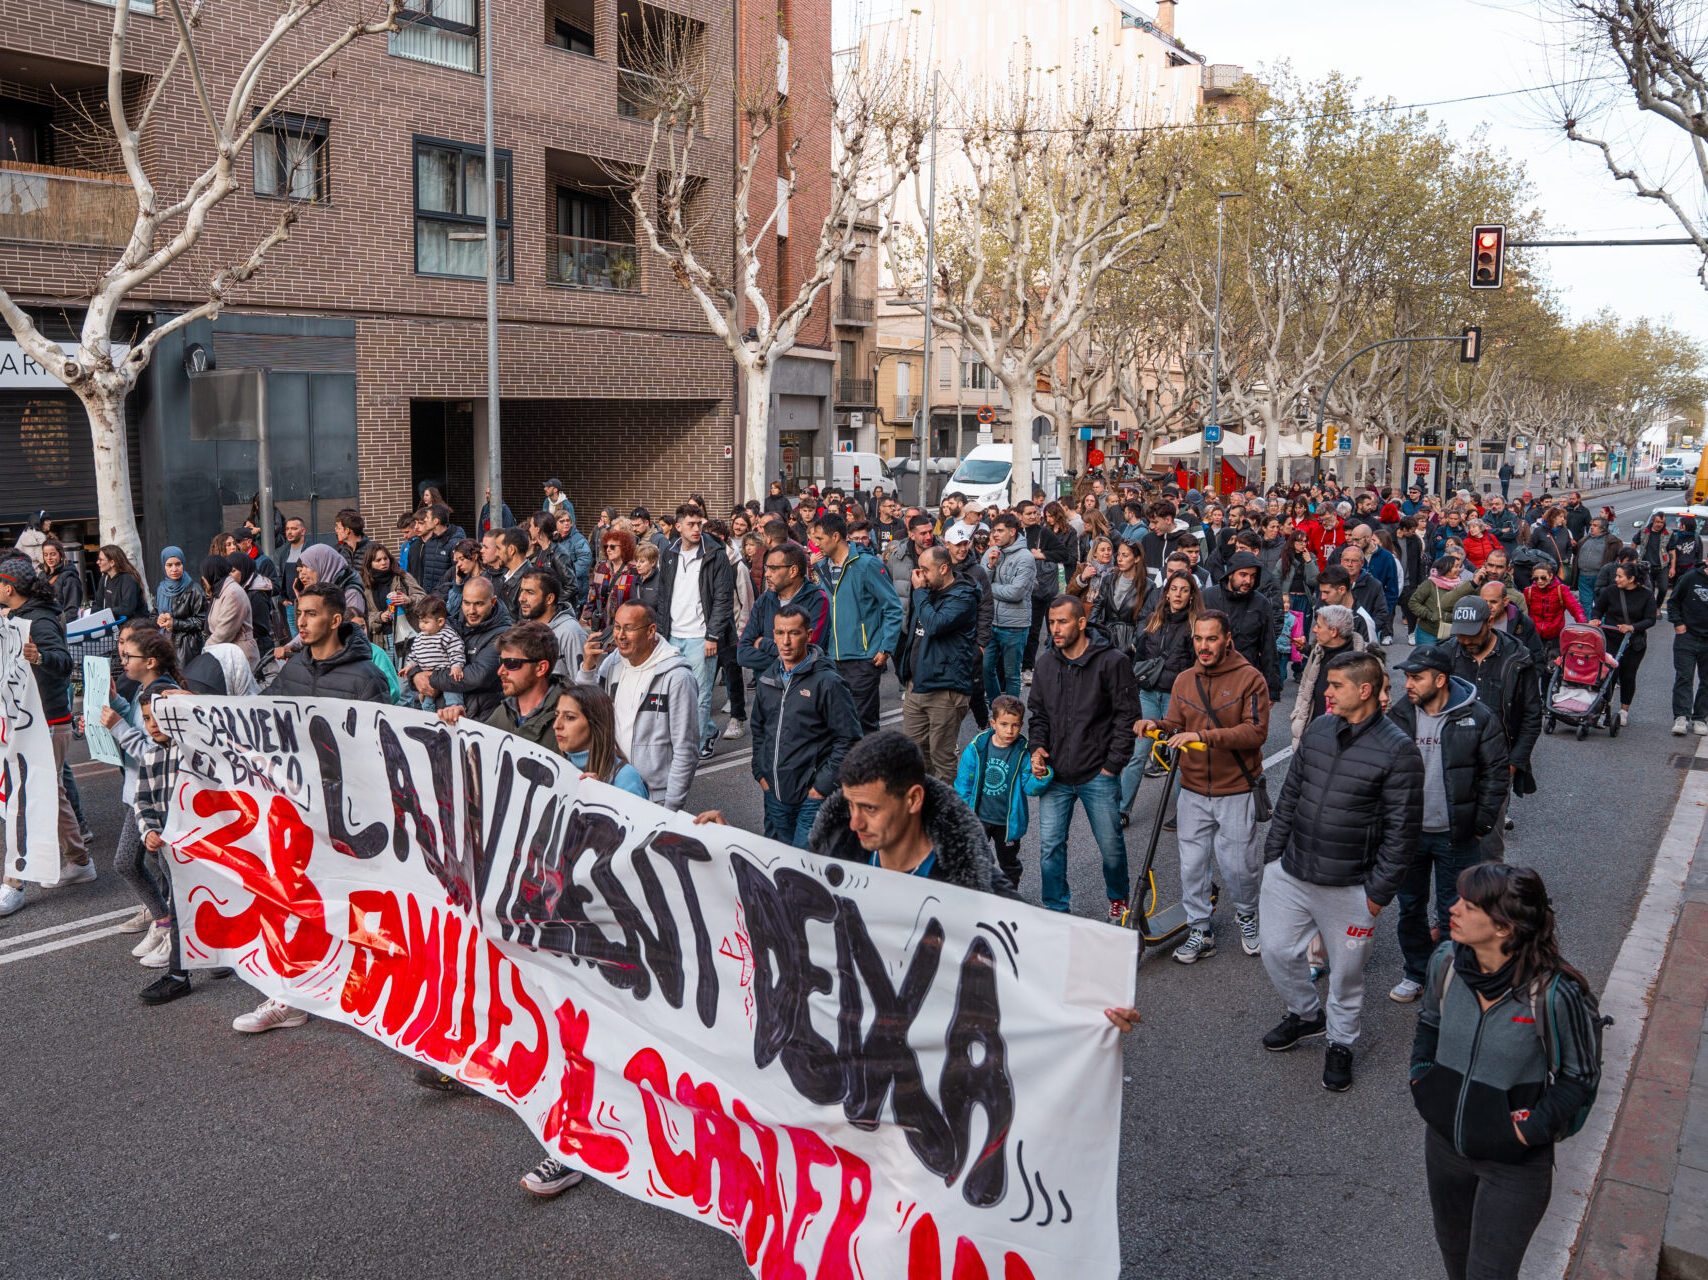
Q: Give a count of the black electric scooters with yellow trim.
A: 1